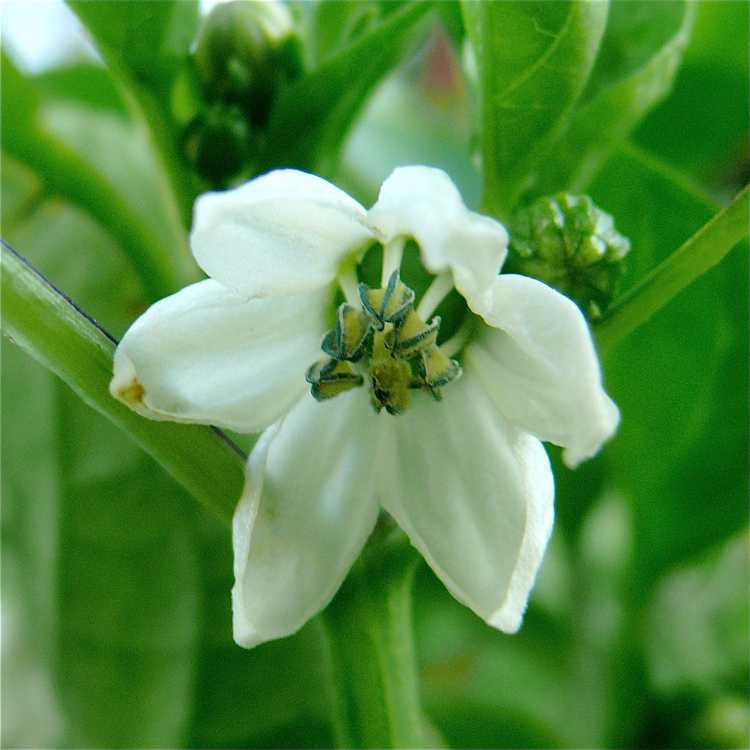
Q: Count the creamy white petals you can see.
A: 6